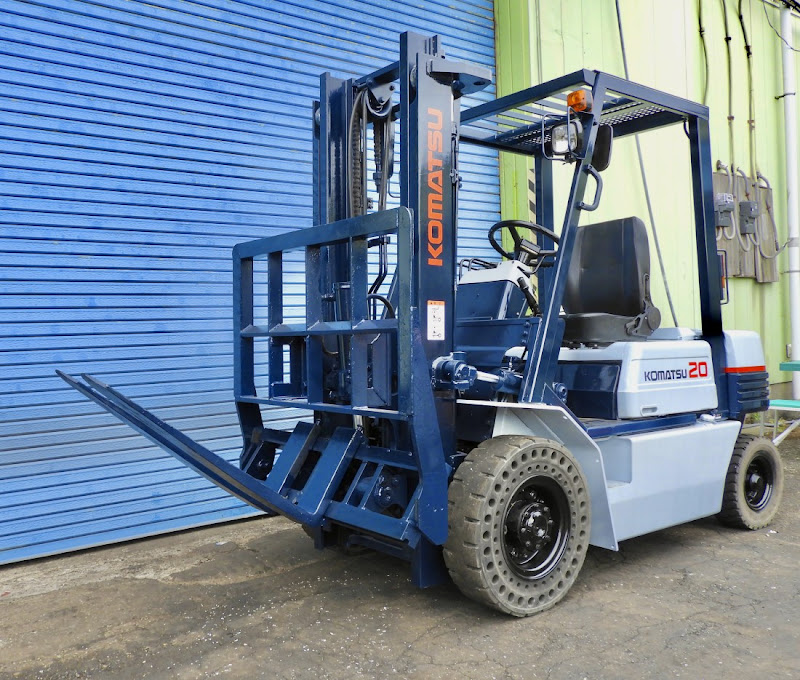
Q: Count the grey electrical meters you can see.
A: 2